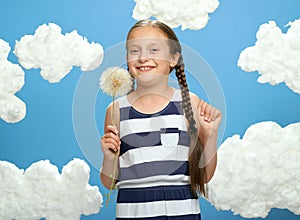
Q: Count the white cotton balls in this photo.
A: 6